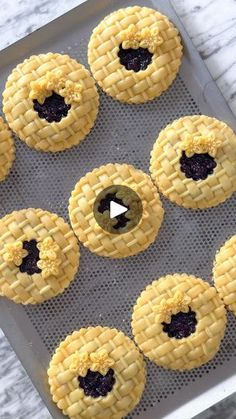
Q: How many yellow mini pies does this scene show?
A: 9